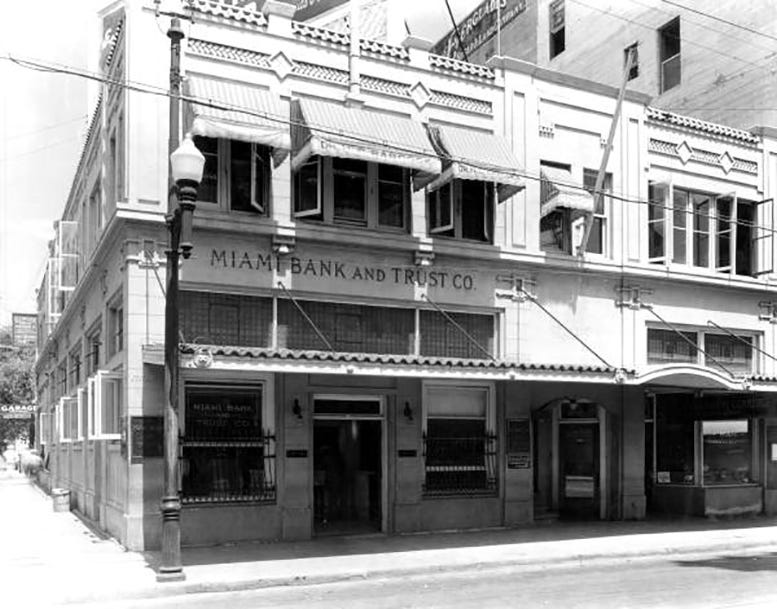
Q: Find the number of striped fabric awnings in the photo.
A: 4